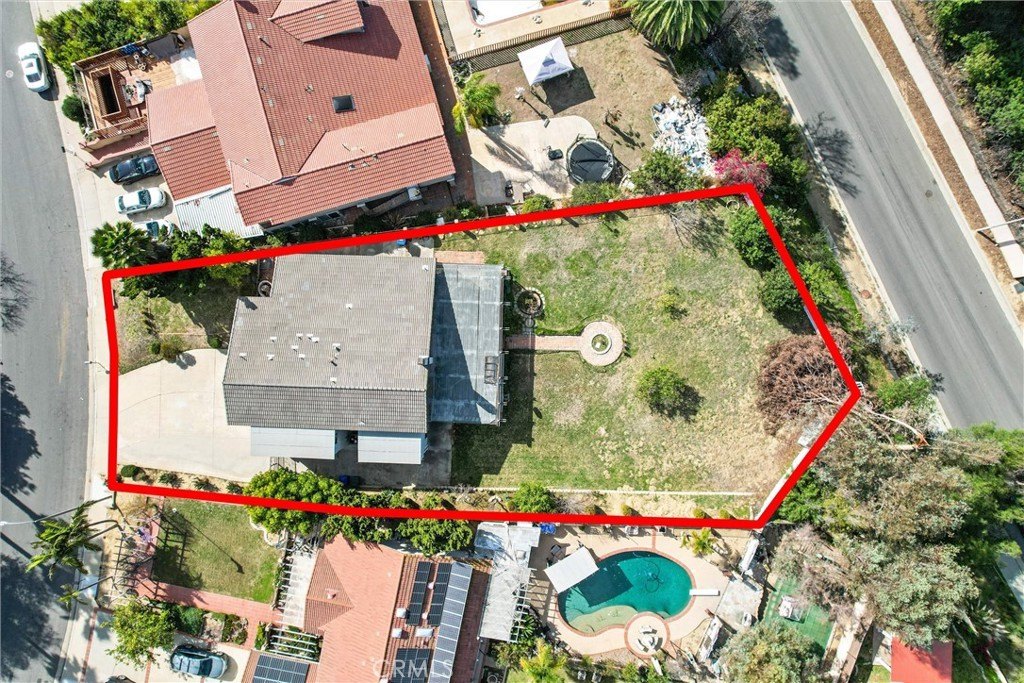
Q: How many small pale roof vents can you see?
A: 12